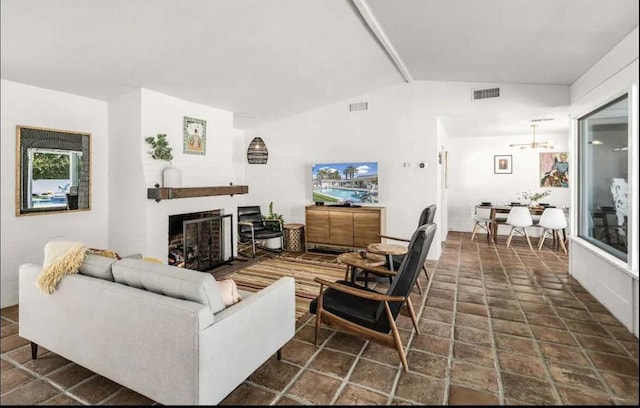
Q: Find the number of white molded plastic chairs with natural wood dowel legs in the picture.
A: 3